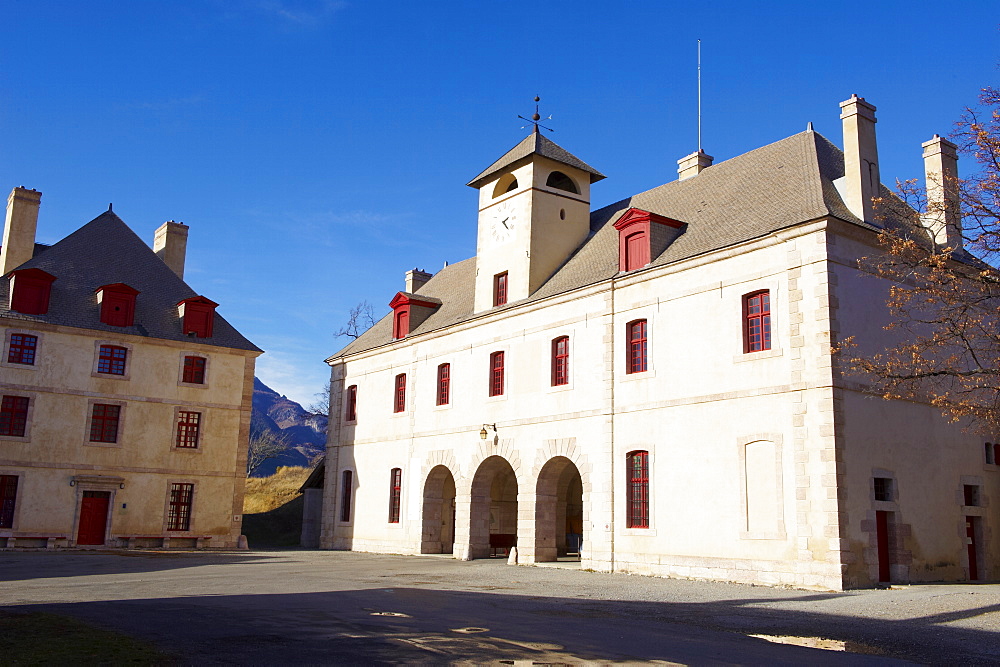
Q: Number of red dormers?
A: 5